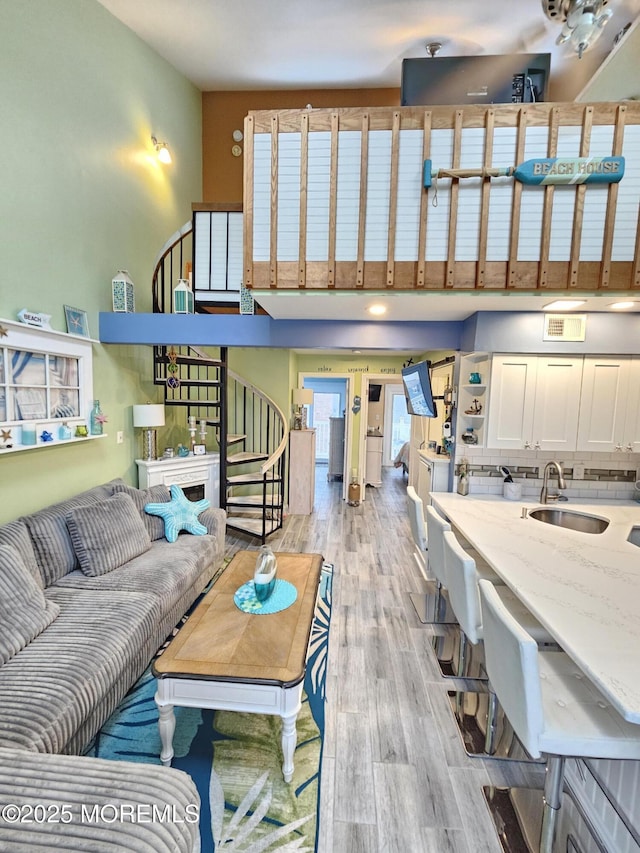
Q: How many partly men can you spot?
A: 0